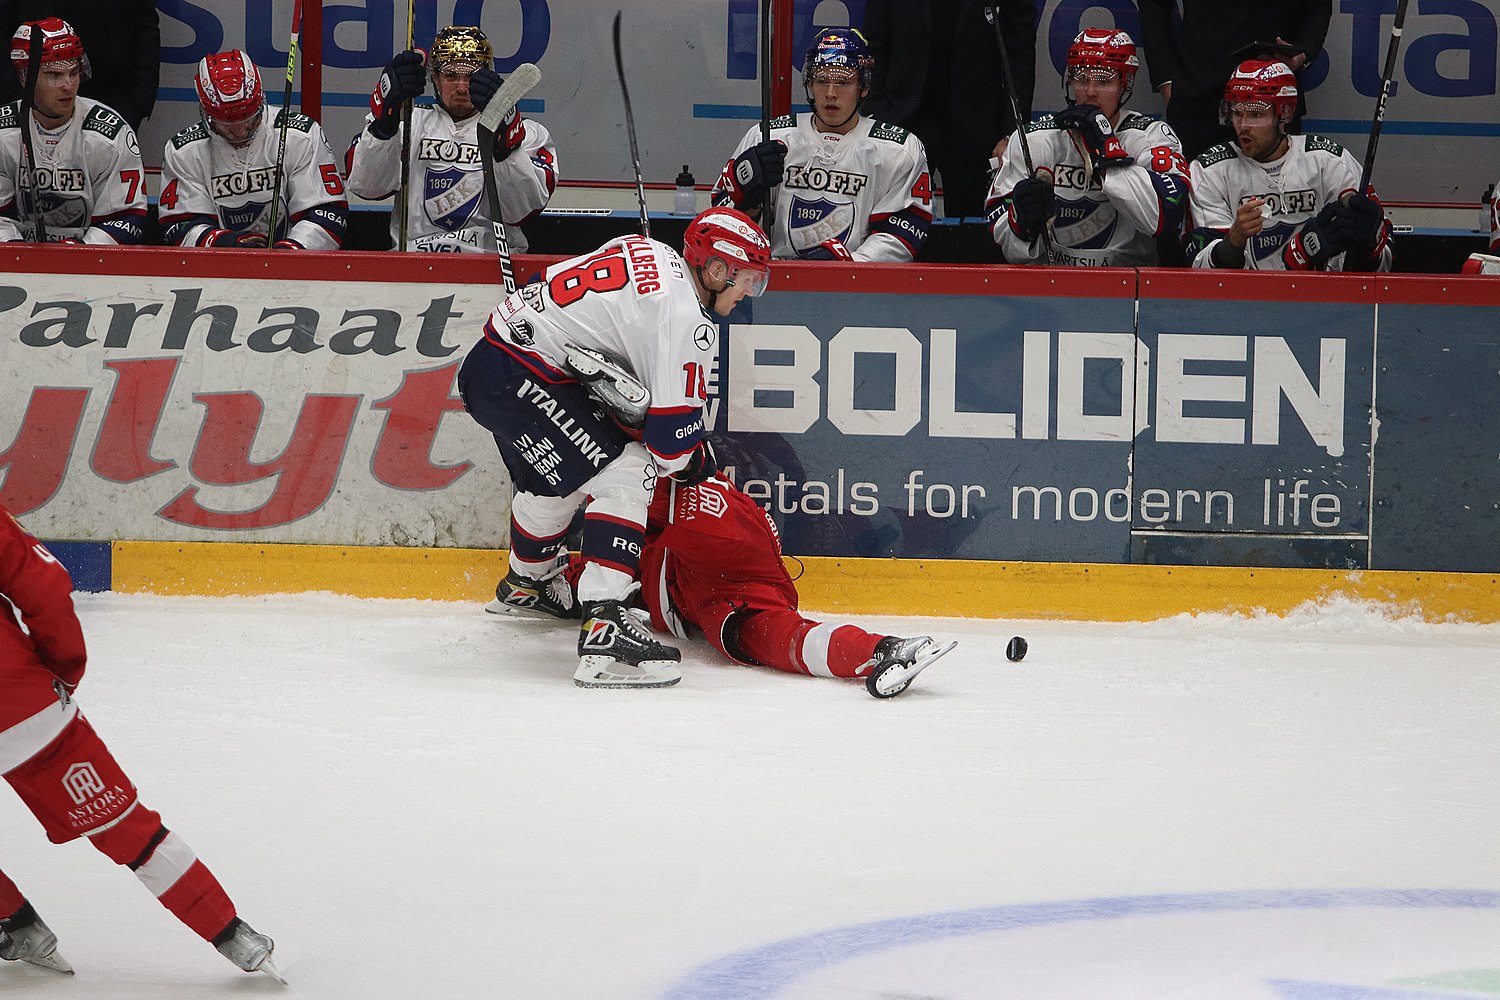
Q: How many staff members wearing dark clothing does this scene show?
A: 3